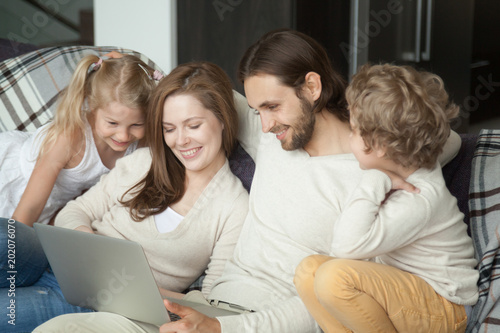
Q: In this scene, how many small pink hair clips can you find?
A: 2